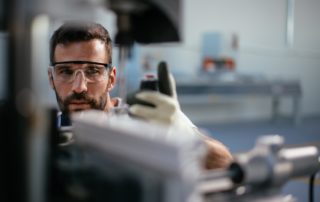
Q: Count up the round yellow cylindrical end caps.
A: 0